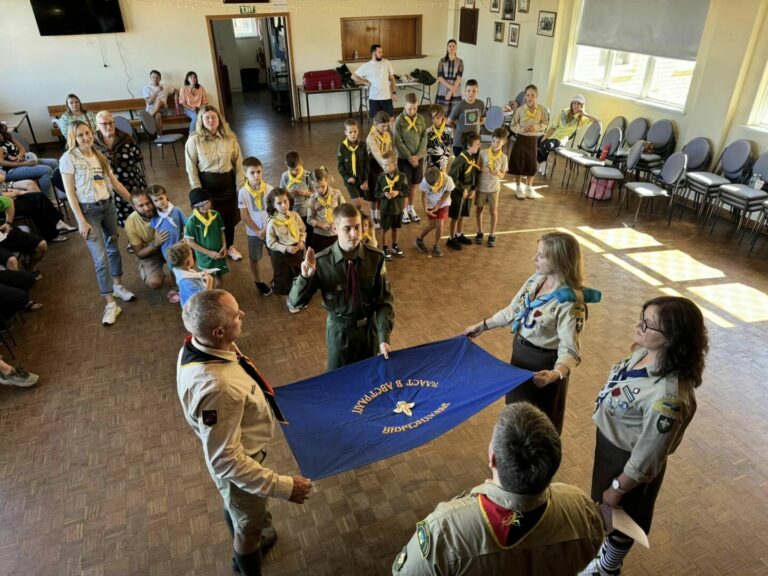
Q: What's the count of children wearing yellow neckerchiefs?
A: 15